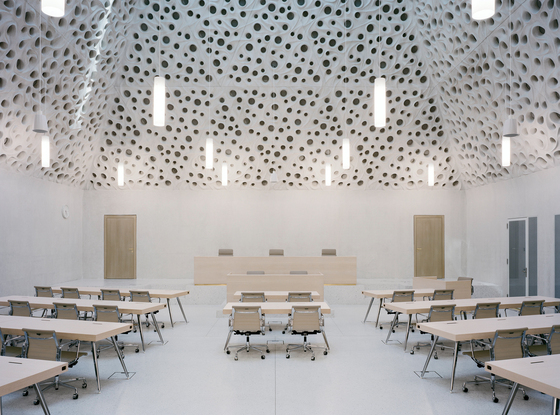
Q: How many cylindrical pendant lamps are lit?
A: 12